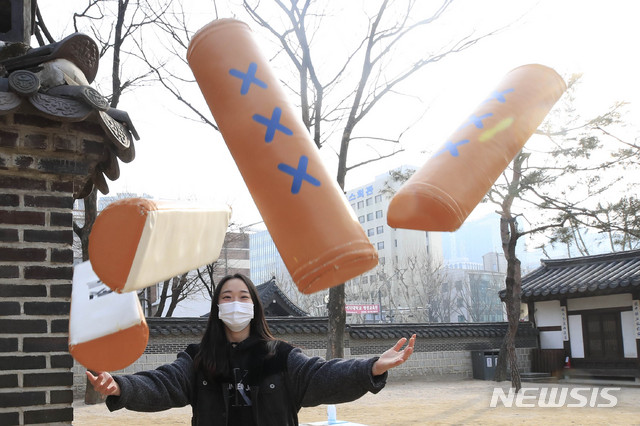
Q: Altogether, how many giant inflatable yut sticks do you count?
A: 4